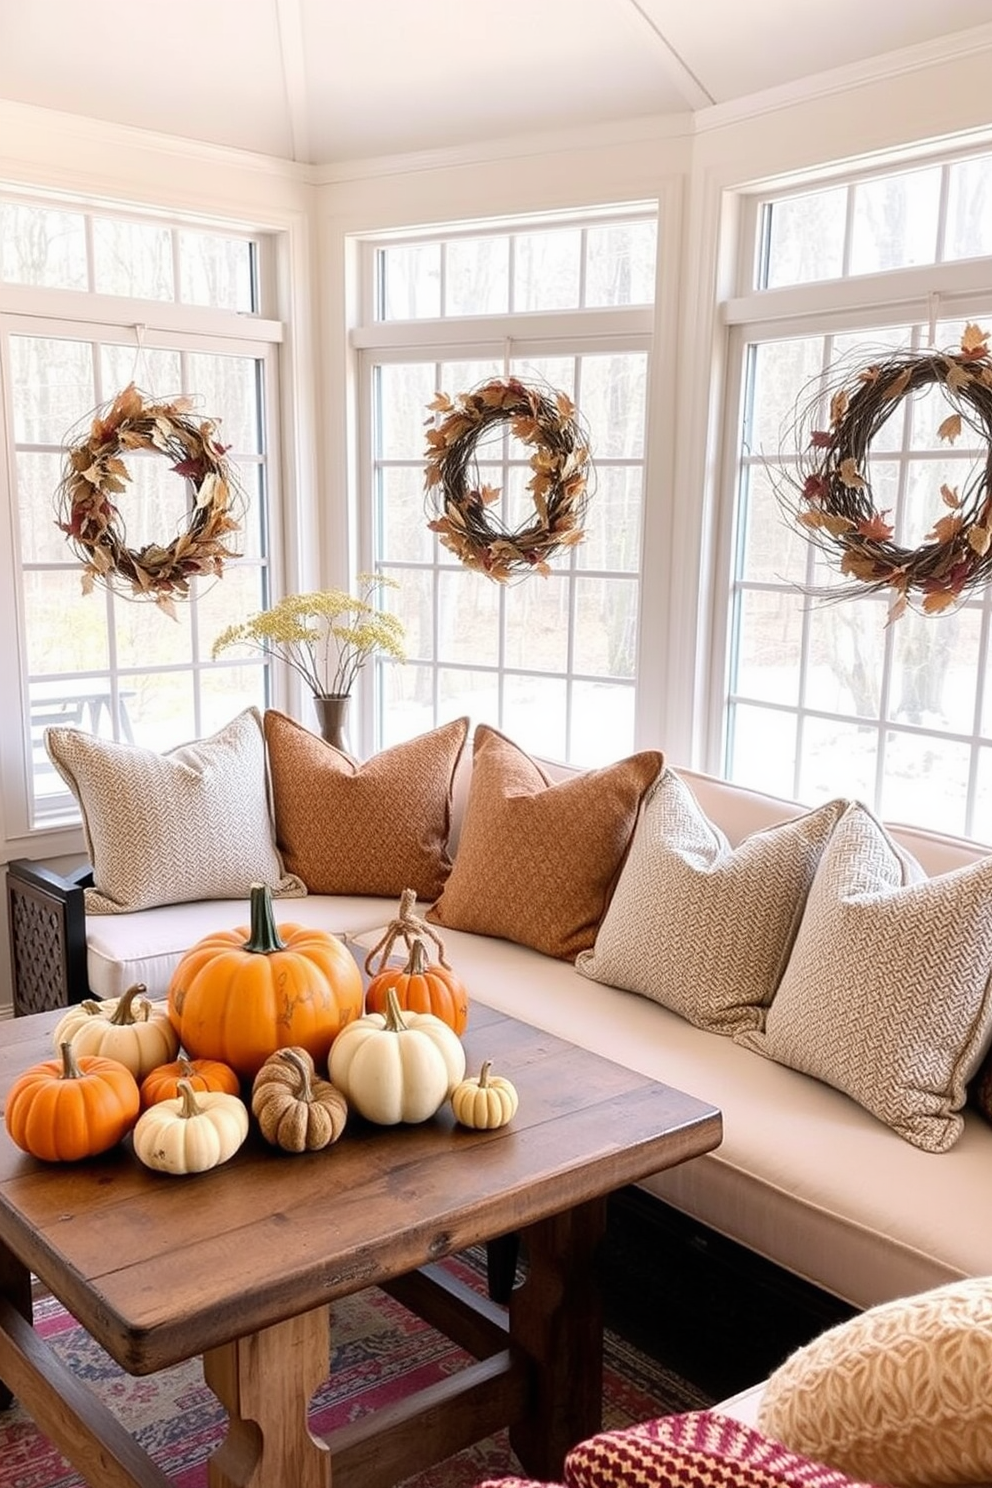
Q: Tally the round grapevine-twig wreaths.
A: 3